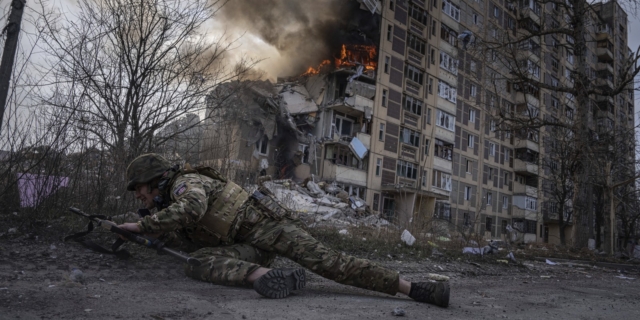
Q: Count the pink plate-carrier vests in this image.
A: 0